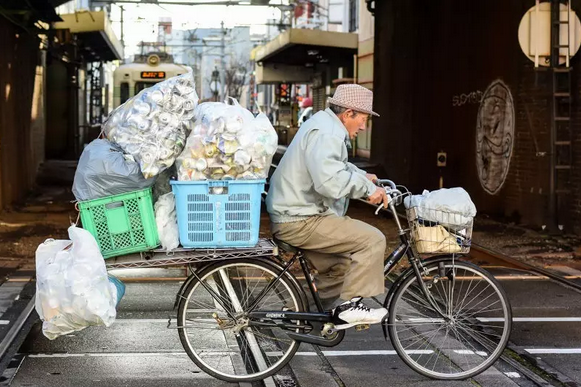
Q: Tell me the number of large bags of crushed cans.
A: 2